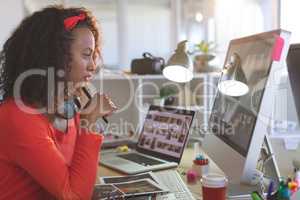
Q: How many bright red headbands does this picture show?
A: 1